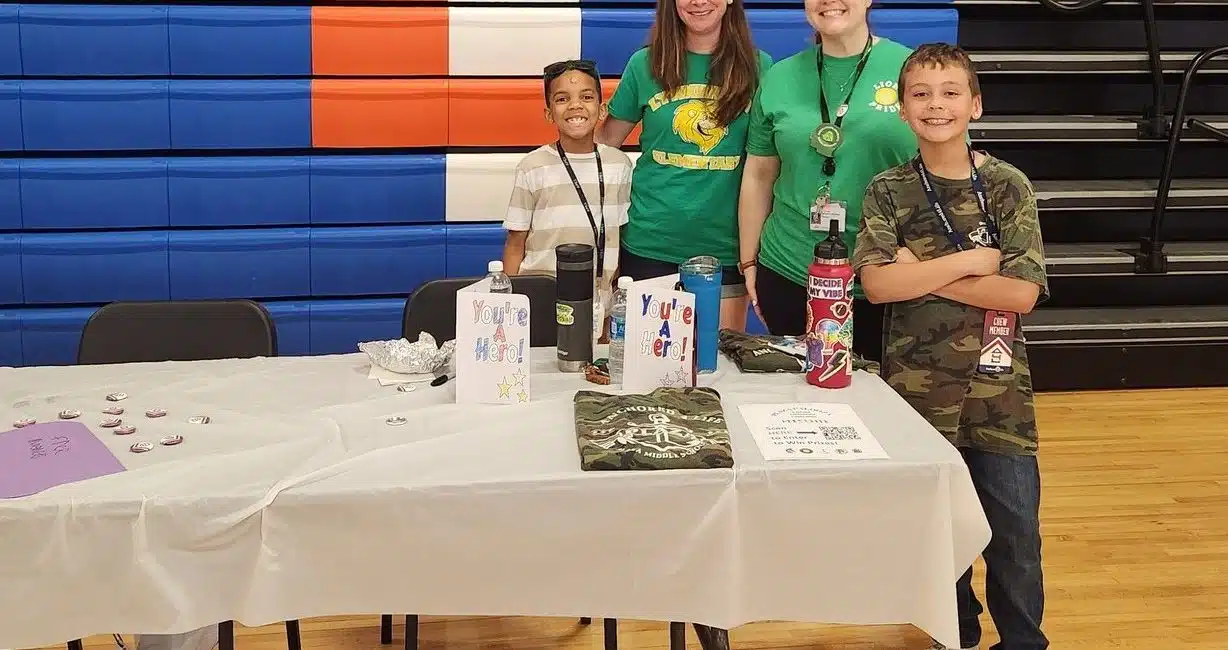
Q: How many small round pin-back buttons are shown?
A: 12